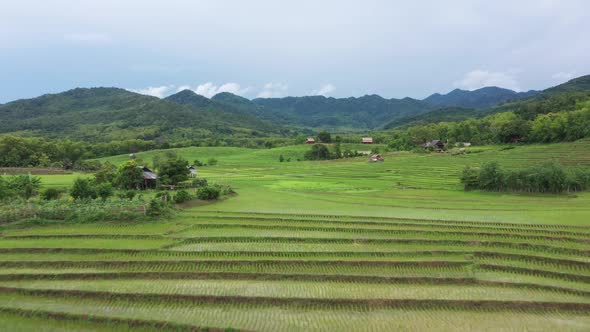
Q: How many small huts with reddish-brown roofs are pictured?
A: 3